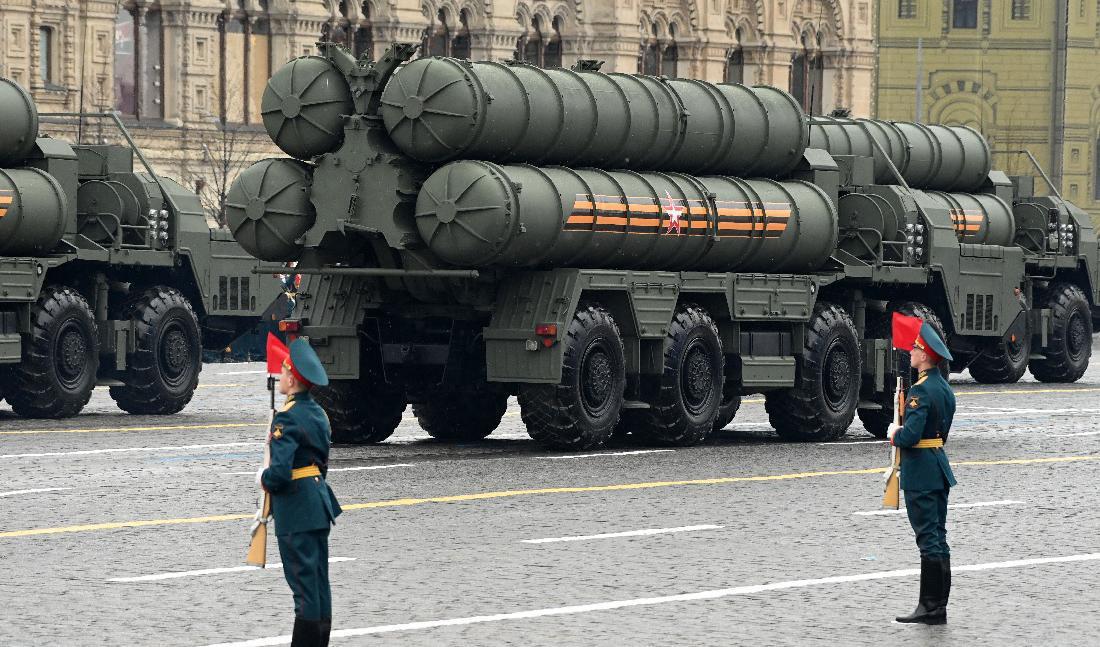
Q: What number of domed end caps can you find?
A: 4